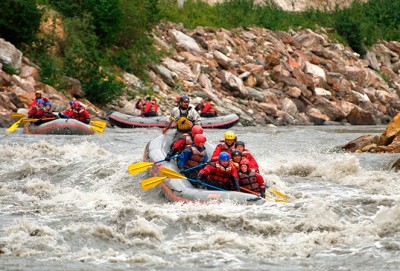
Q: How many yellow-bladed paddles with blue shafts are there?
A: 4